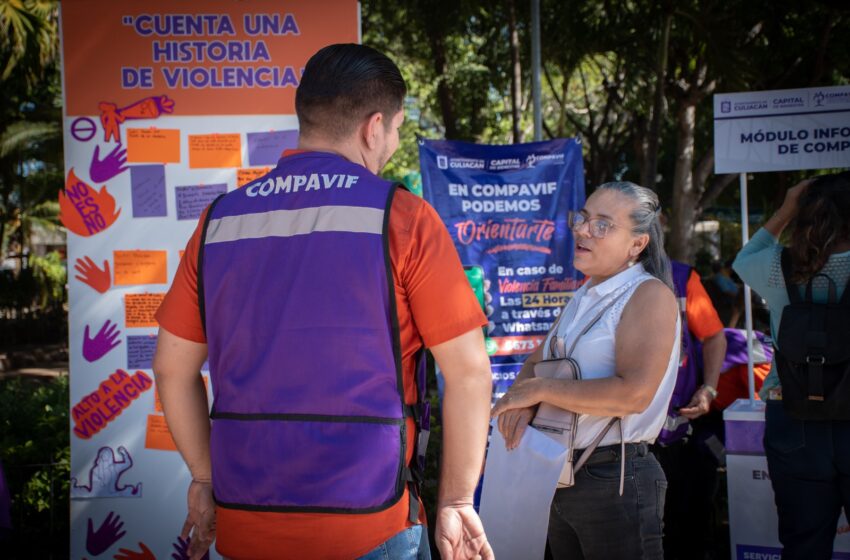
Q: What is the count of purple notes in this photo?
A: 4